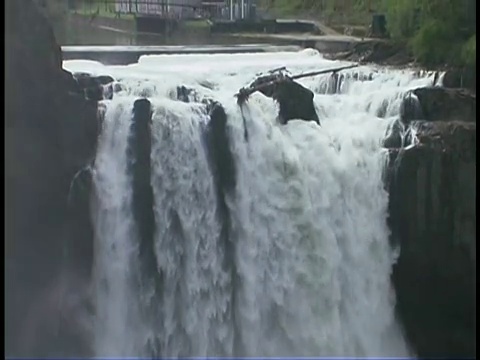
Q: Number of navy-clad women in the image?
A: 0